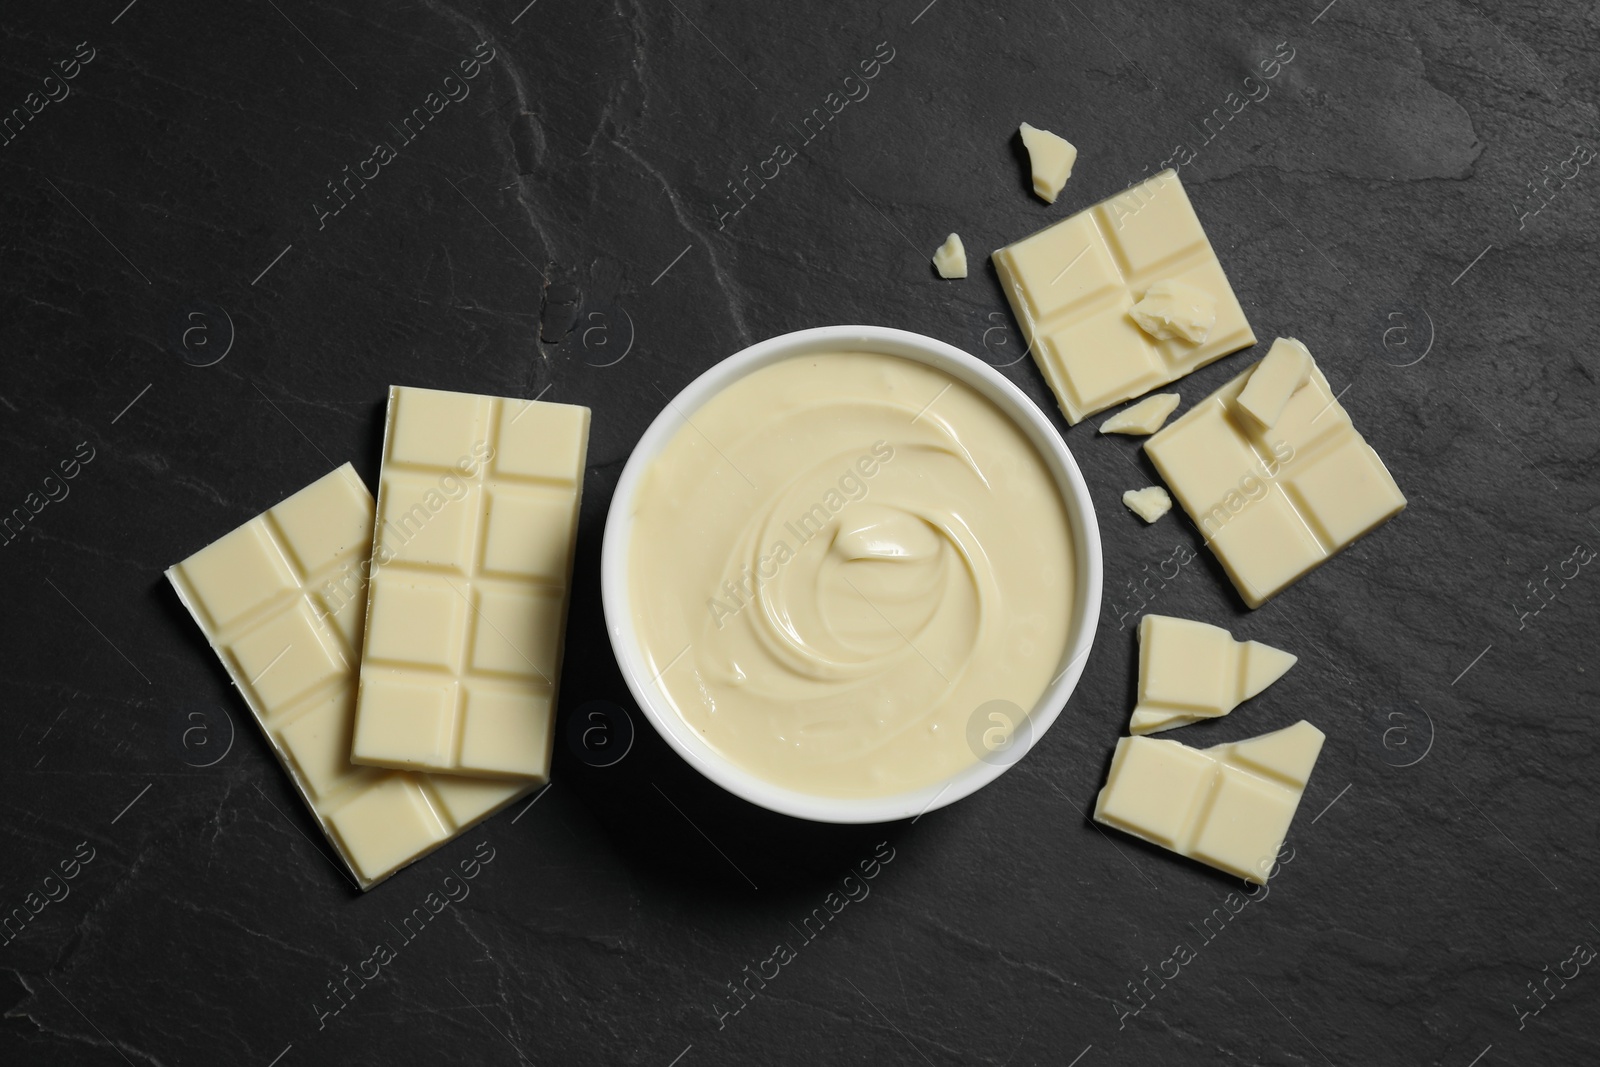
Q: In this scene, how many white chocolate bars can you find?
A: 2